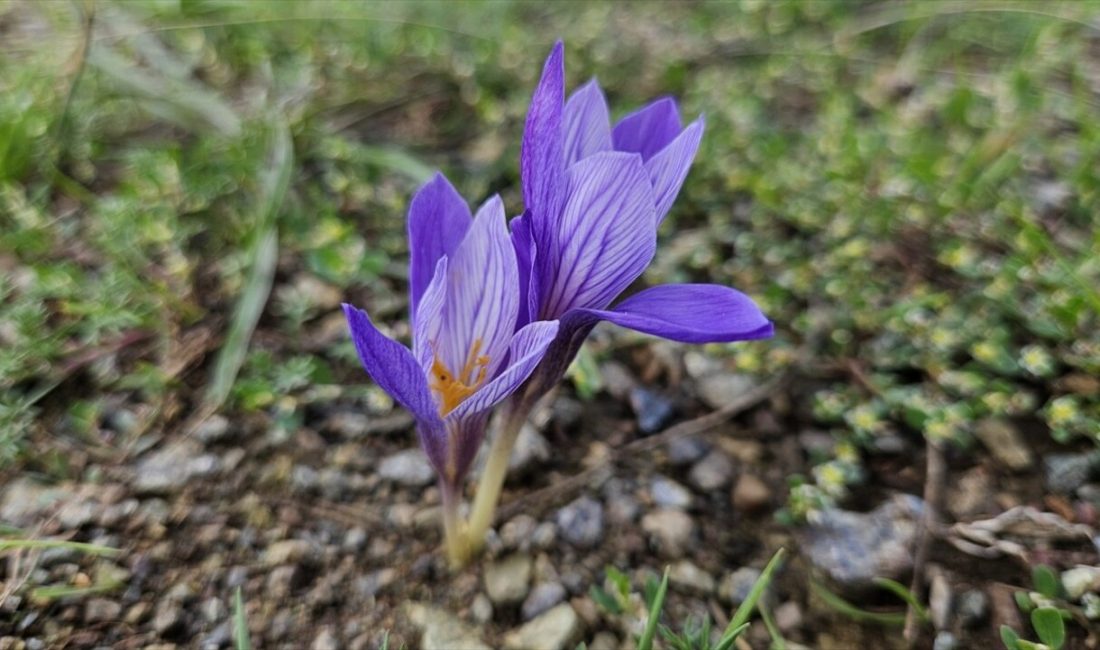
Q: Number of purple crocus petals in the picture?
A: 12